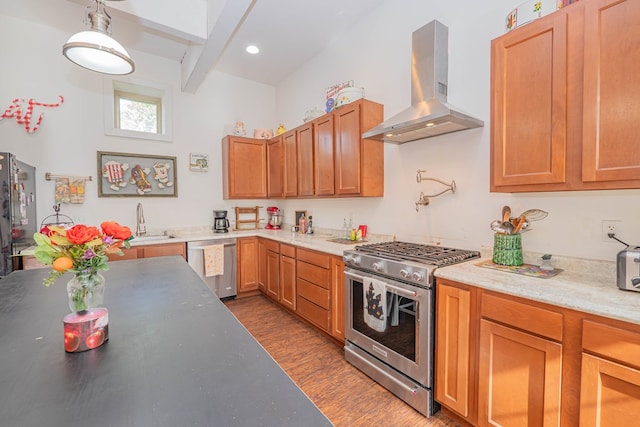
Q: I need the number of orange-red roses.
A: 2